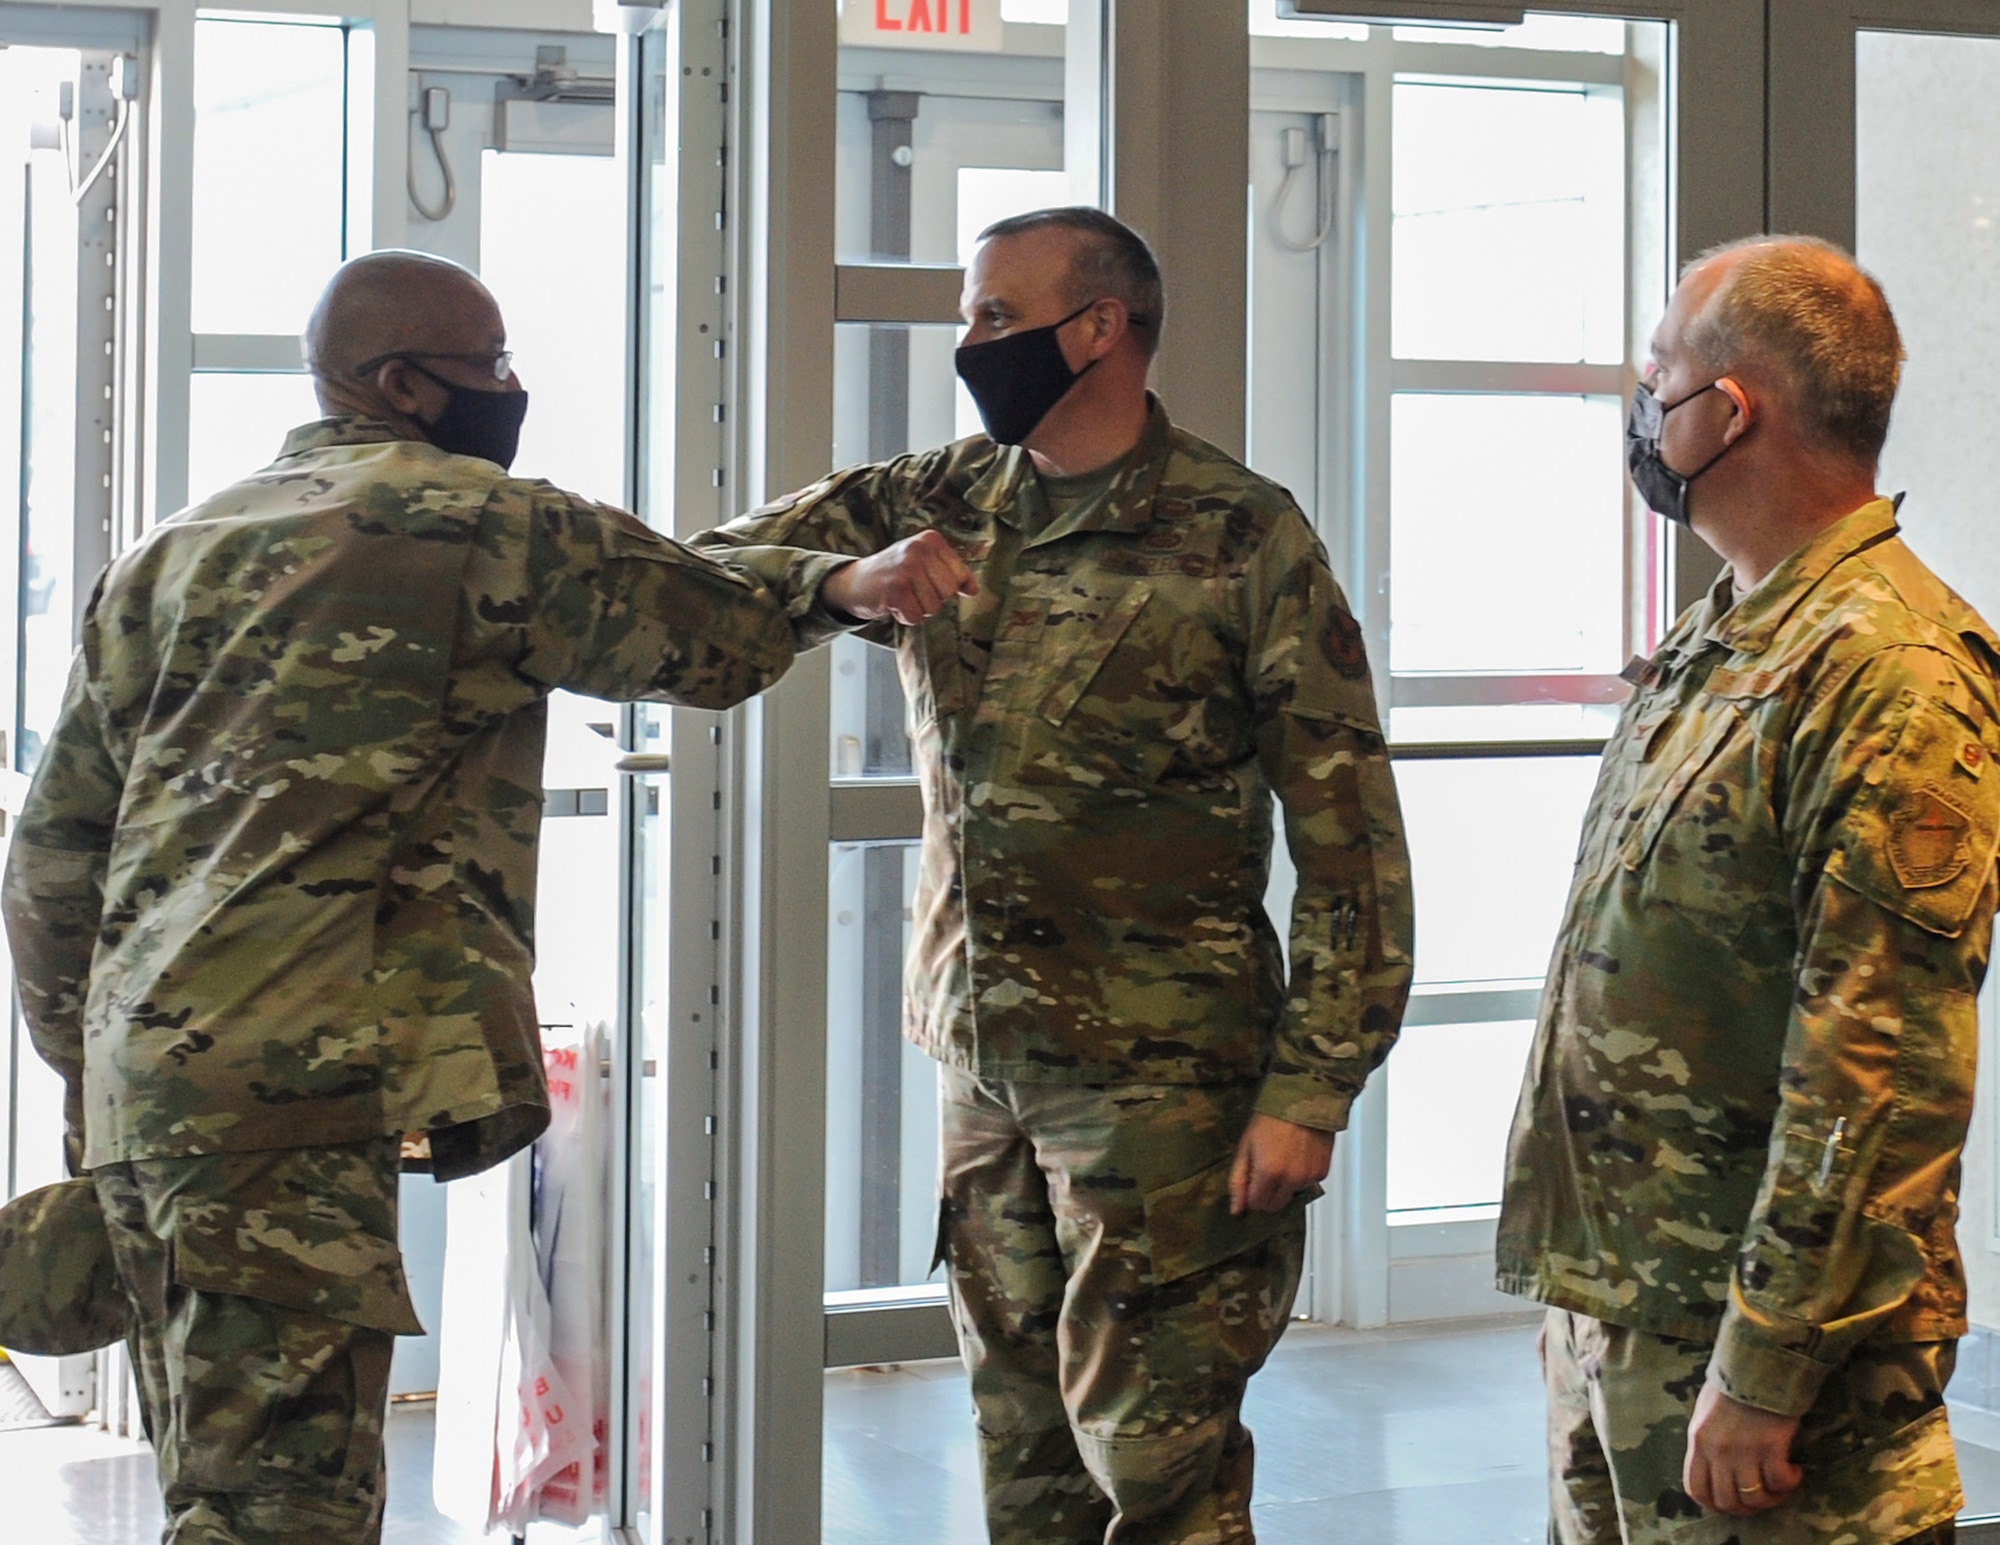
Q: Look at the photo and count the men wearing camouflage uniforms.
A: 3